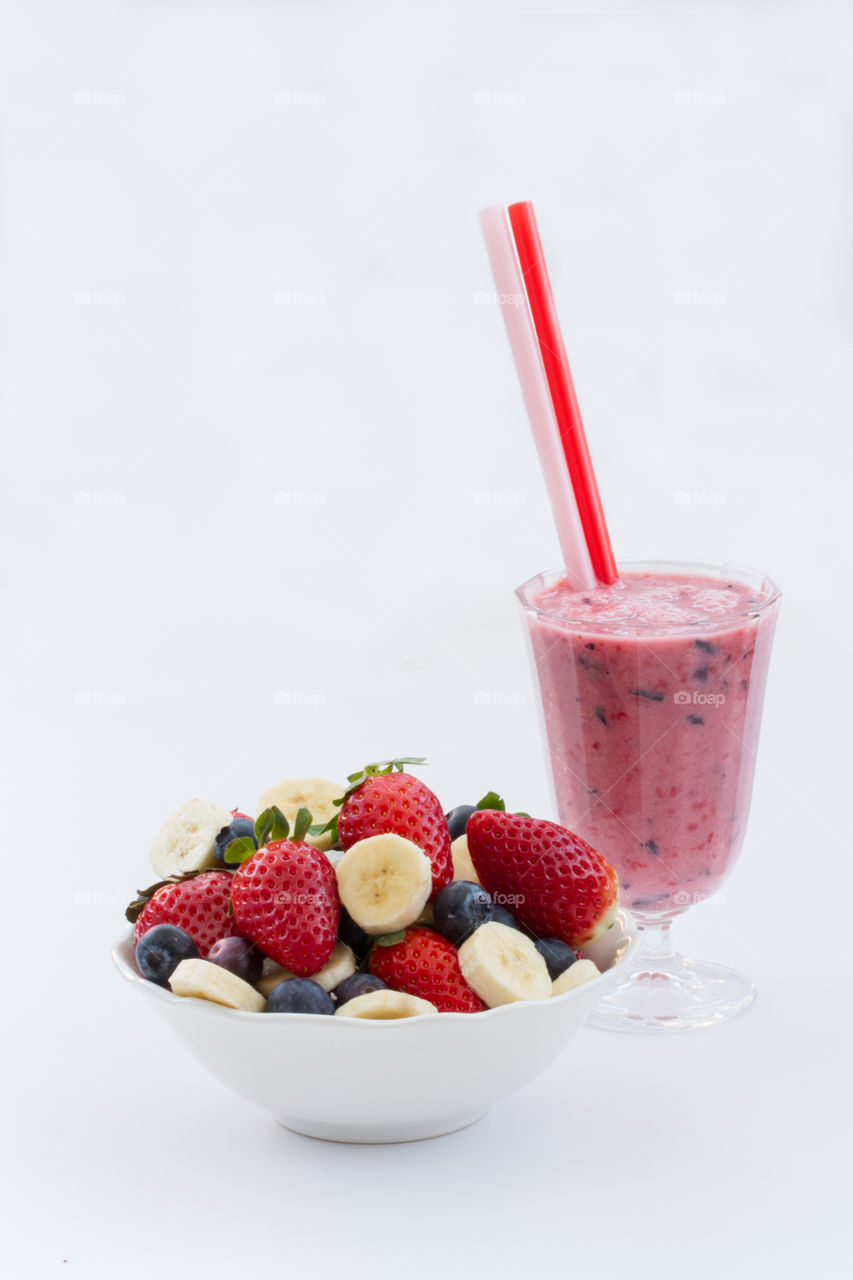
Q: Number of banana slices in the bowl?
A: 9